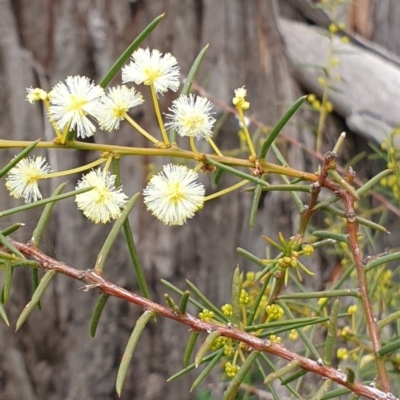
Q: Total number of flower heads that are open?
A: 7